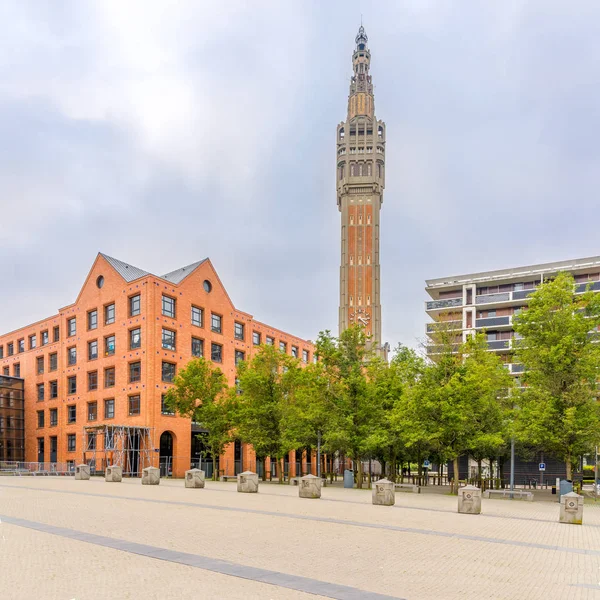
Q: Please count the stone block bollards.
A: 9